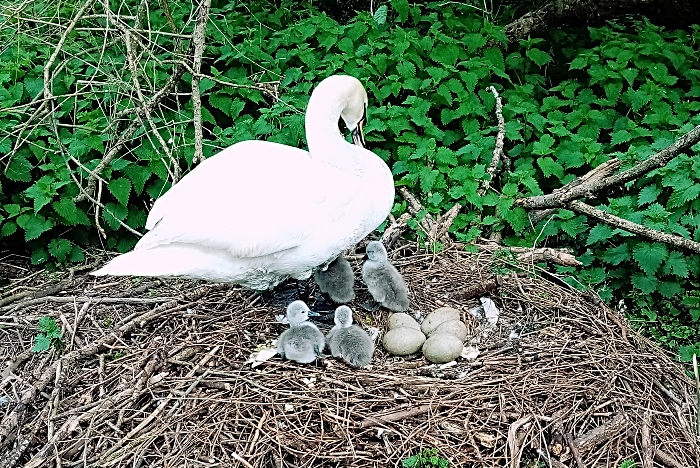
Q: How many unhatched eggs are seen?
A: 5